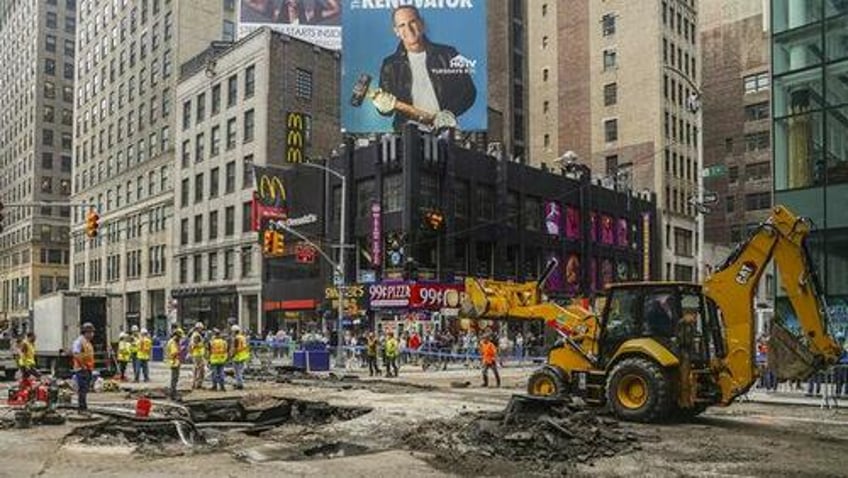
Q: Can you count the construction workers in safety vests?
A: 12